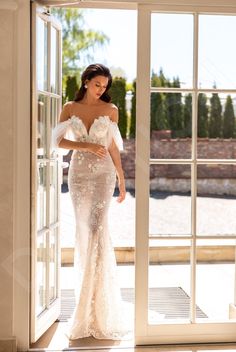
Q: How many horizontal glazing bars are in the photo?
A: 6